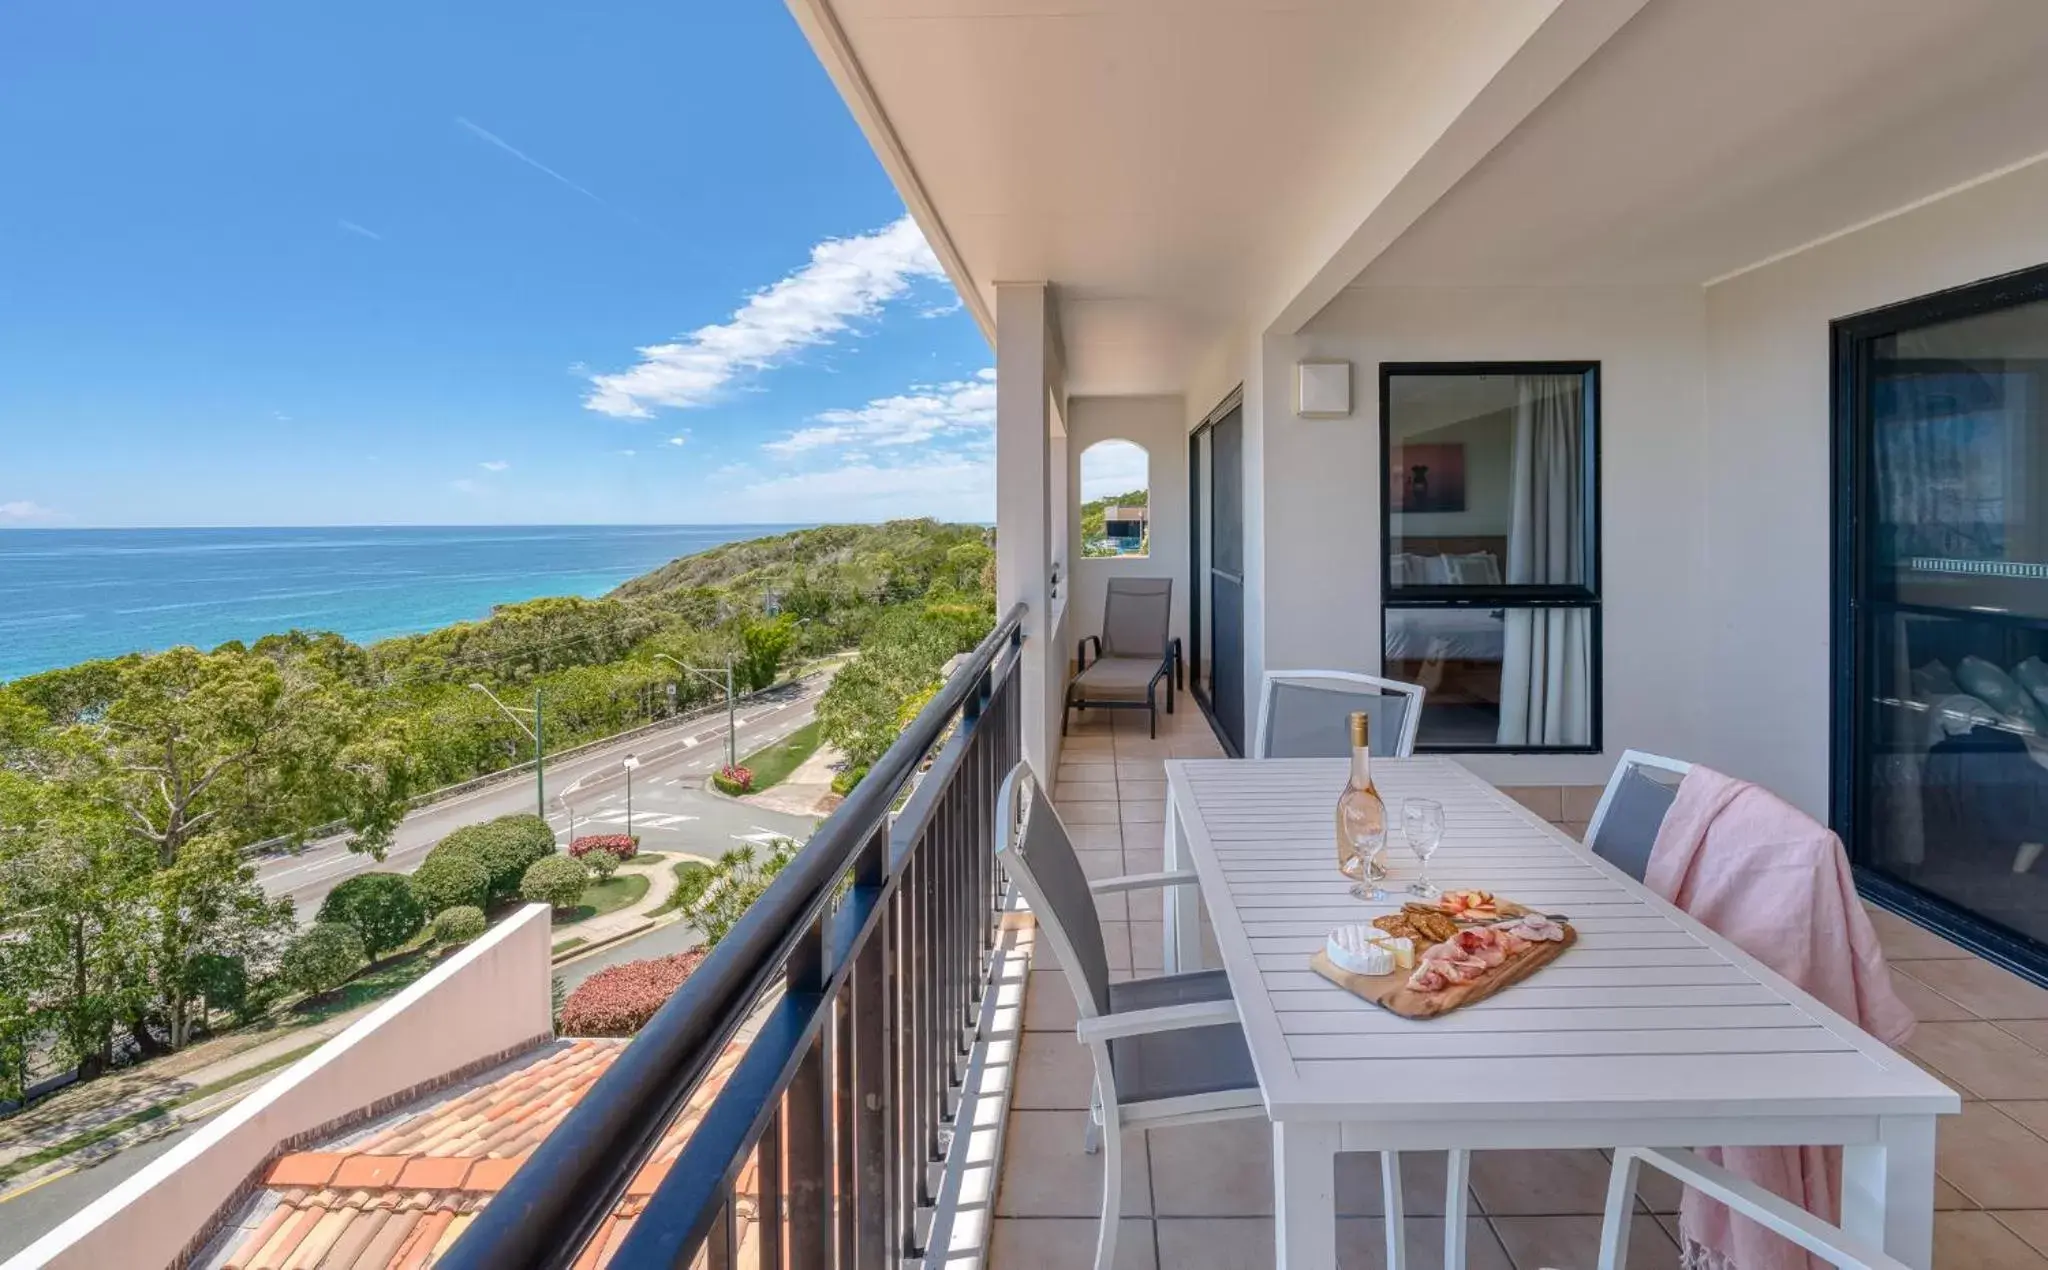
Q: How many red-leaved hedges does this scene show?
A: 3